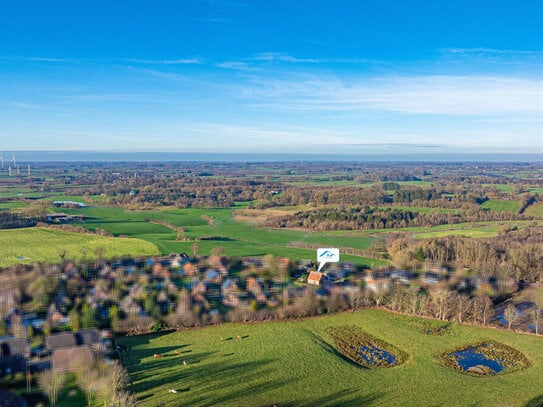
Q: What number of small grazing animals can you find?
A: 7